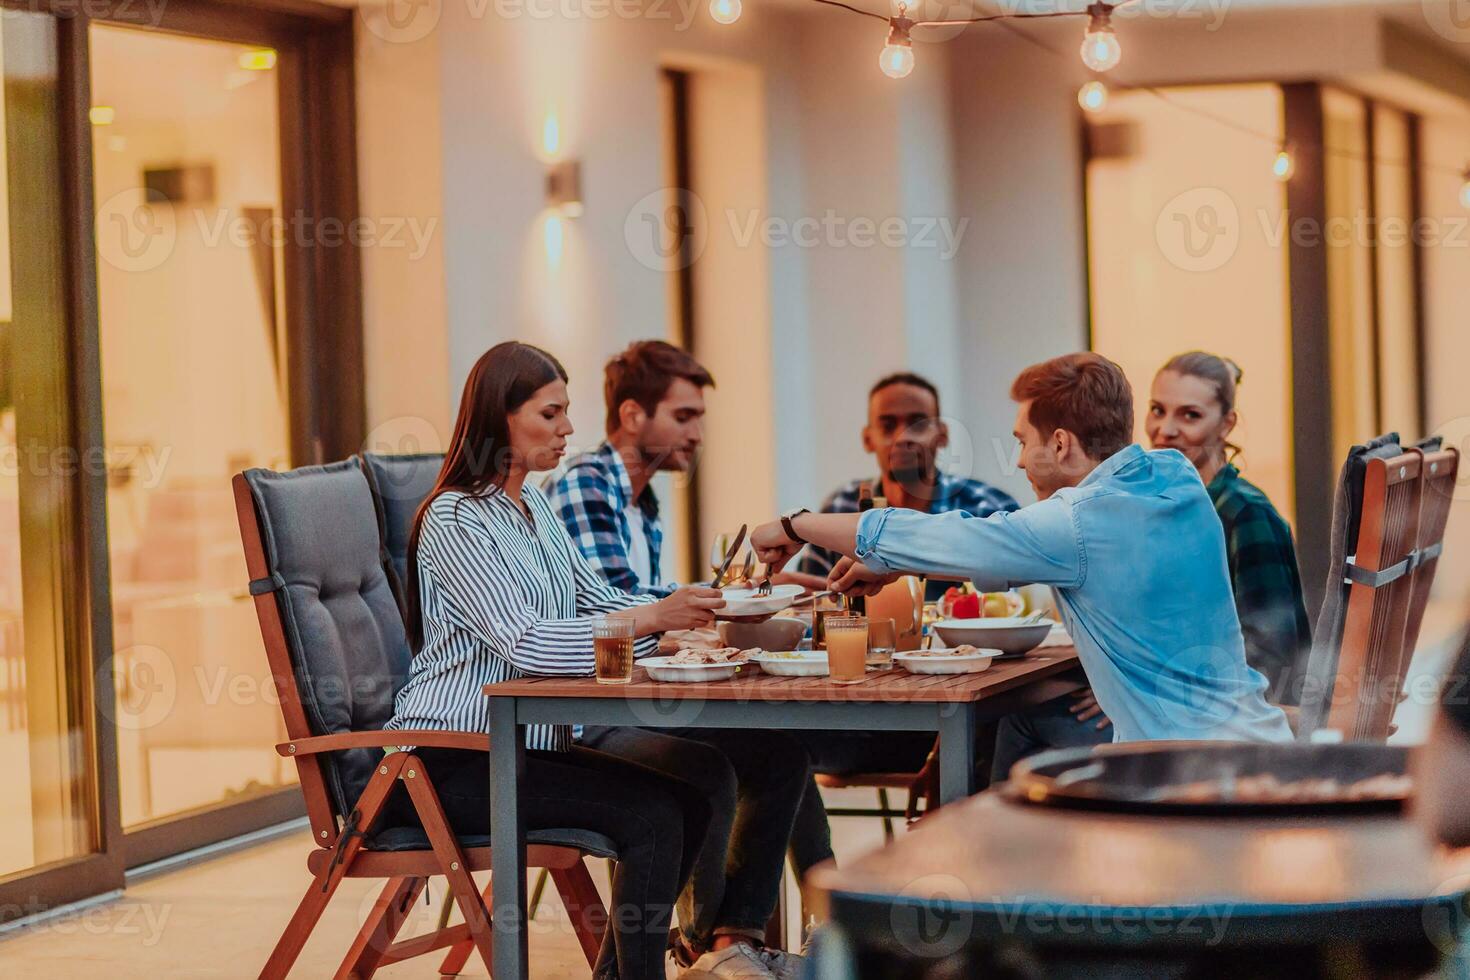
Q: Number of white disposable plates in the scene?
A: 4